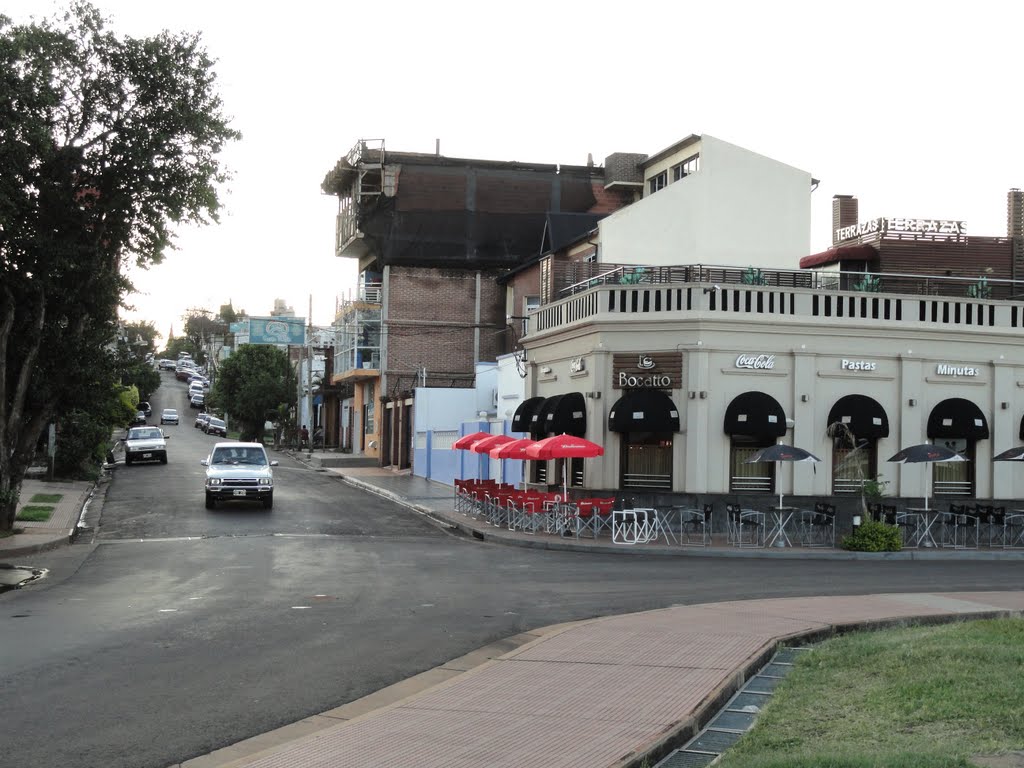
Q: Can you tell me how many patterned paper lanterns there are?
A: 0